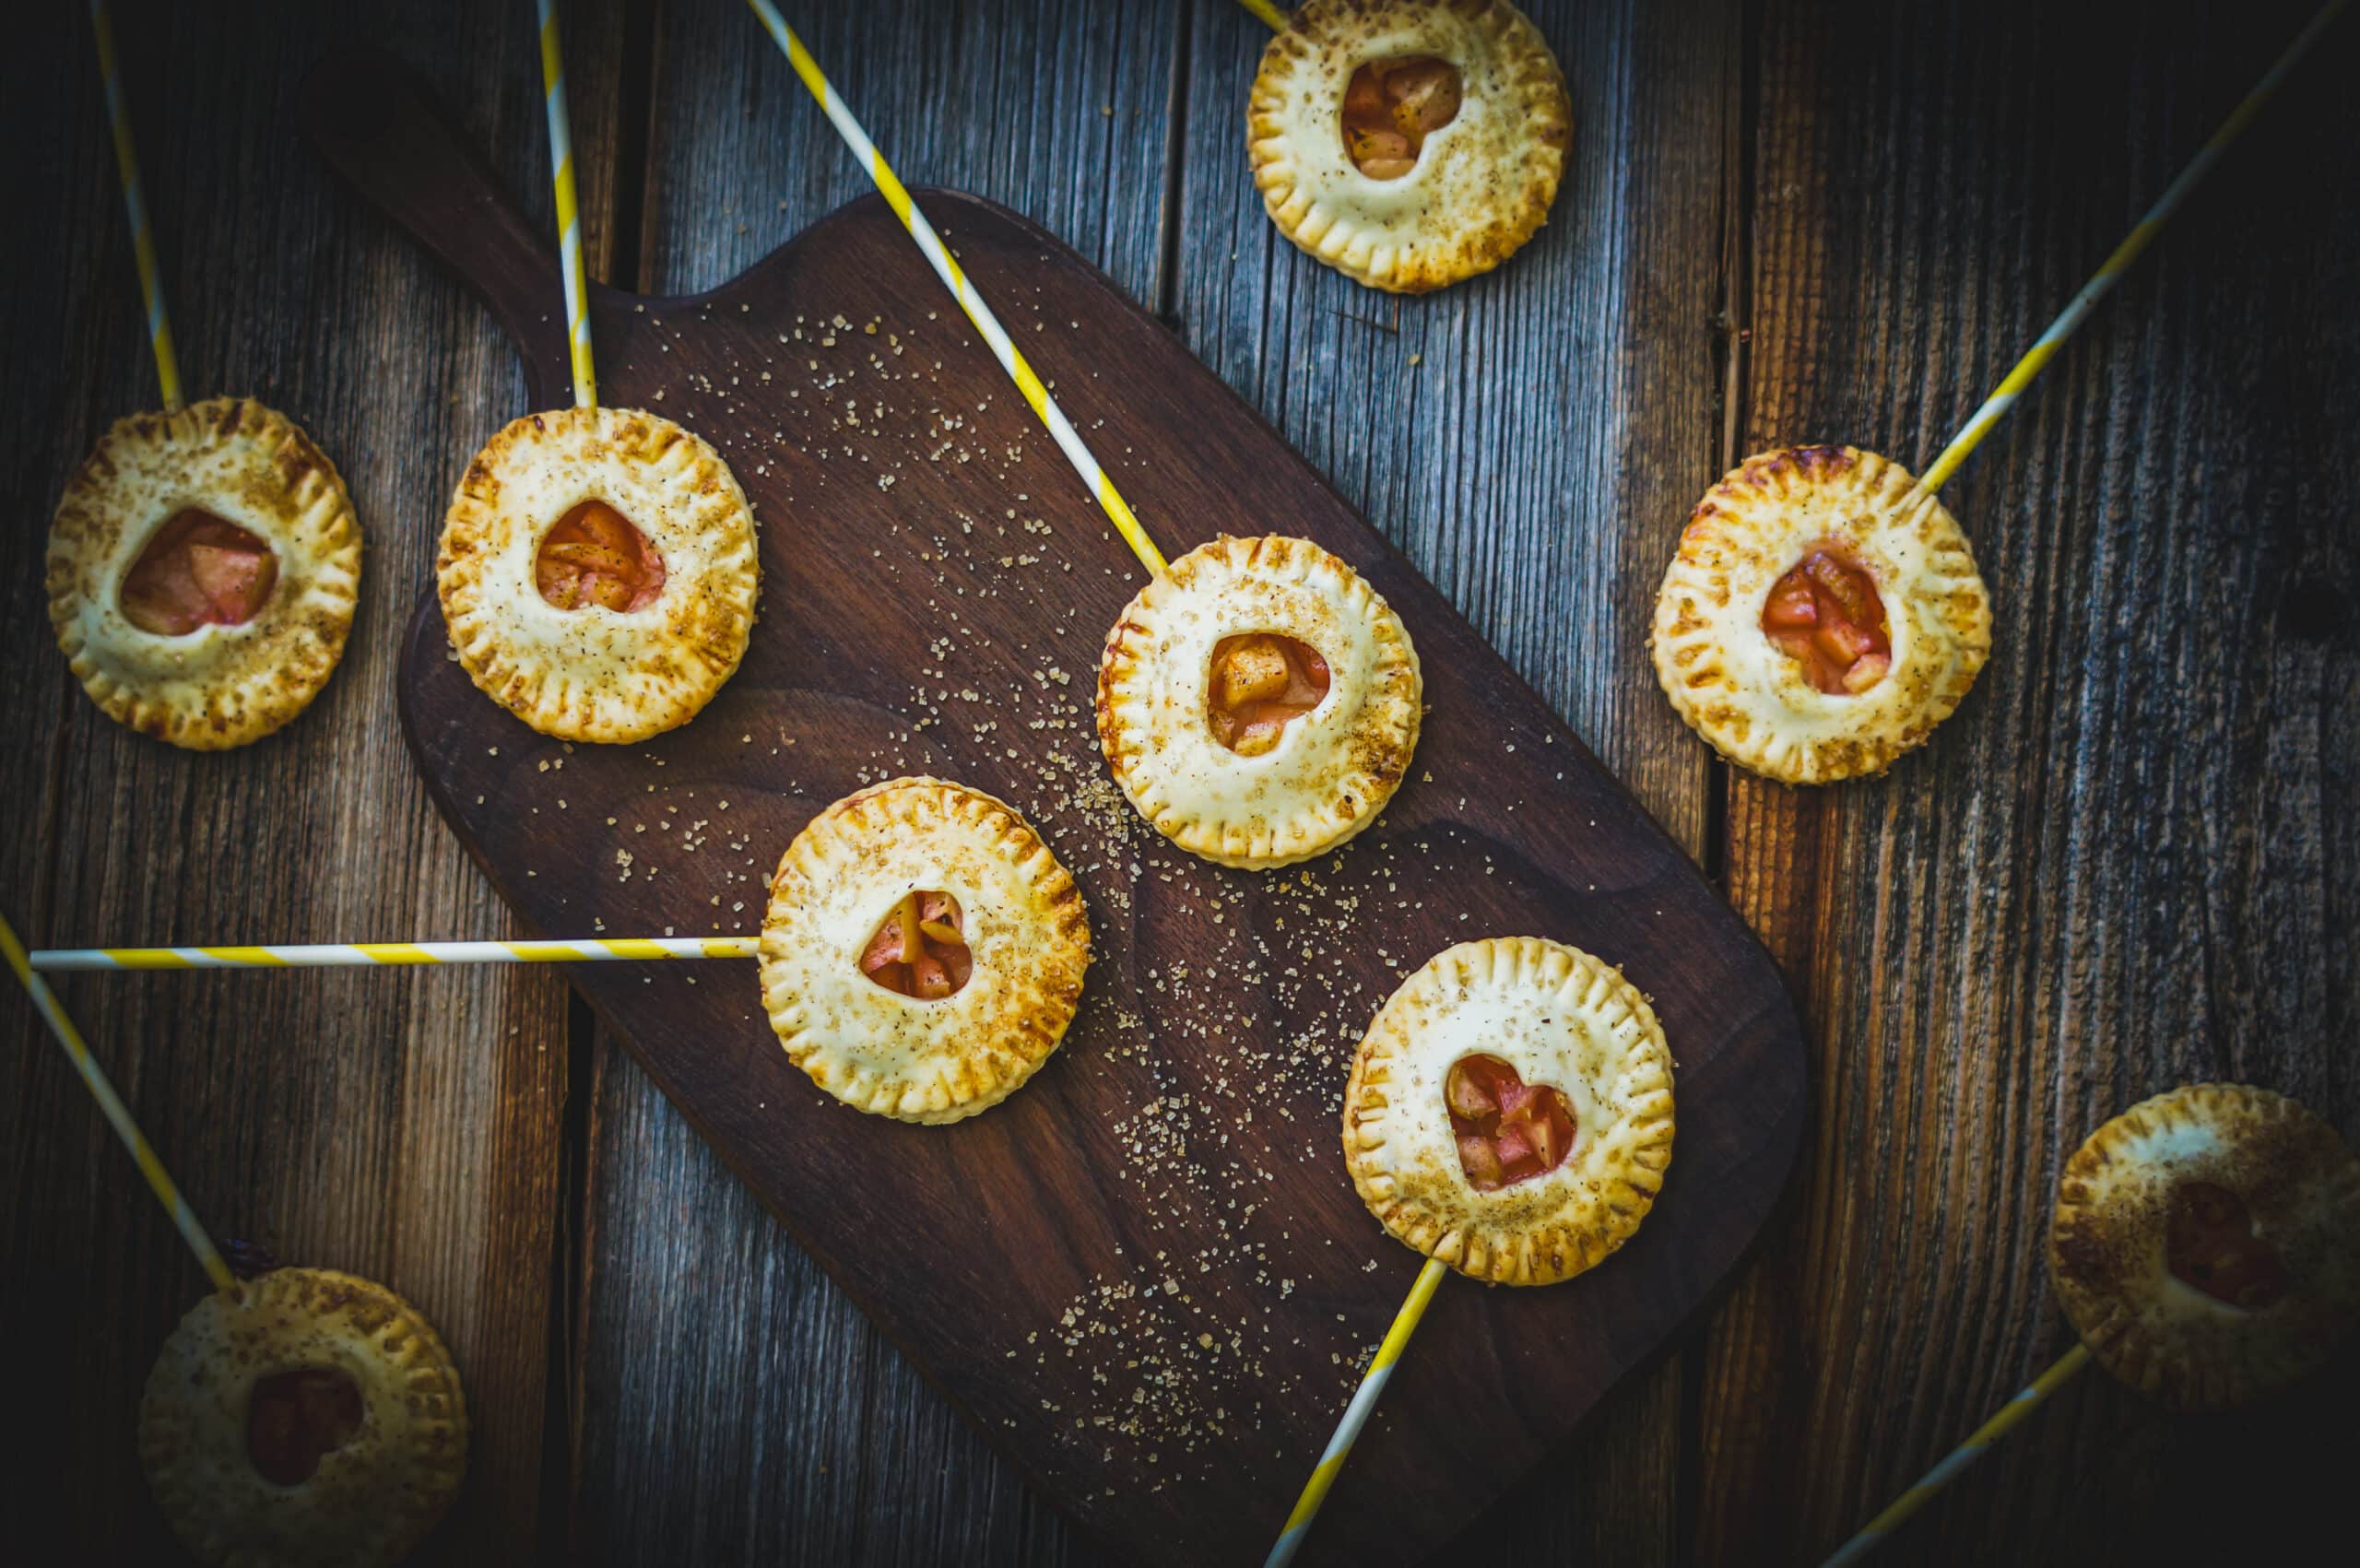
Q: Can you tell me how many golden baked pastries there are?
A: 9